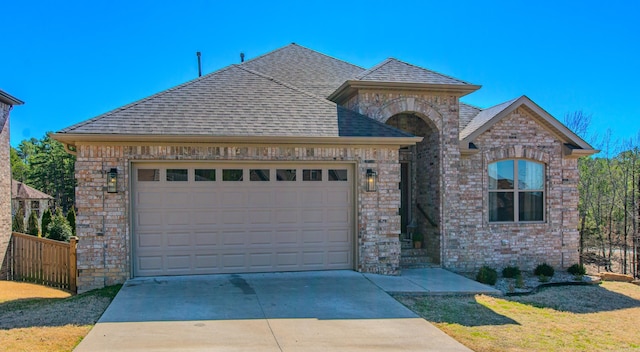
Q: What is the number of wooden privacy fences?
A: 1